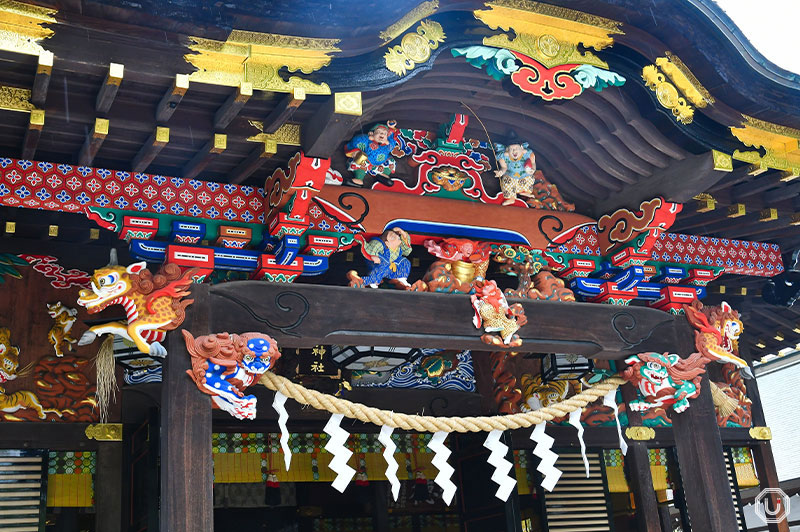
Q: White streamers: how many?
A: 8